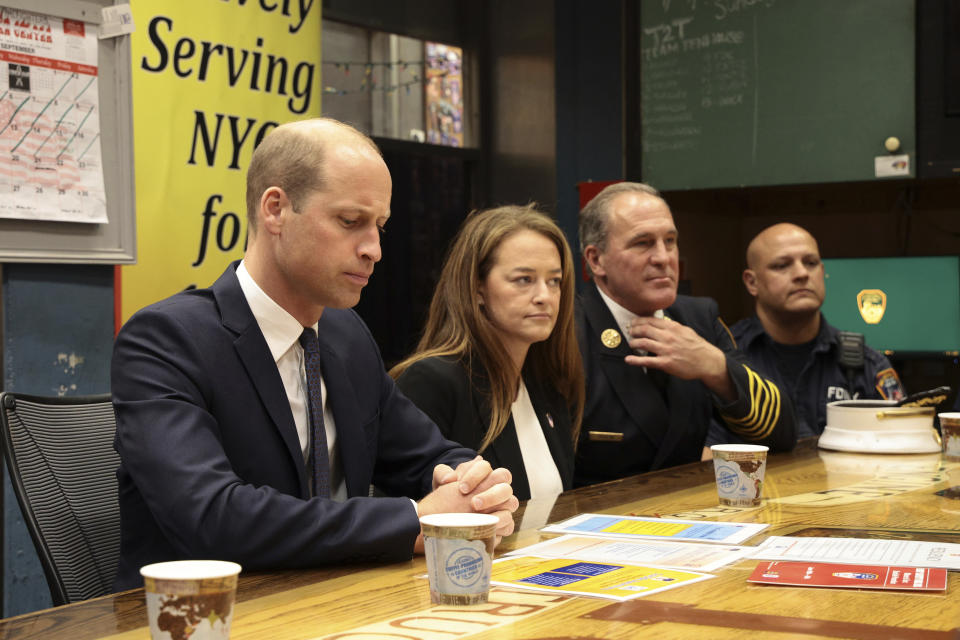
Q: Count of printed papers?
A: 5